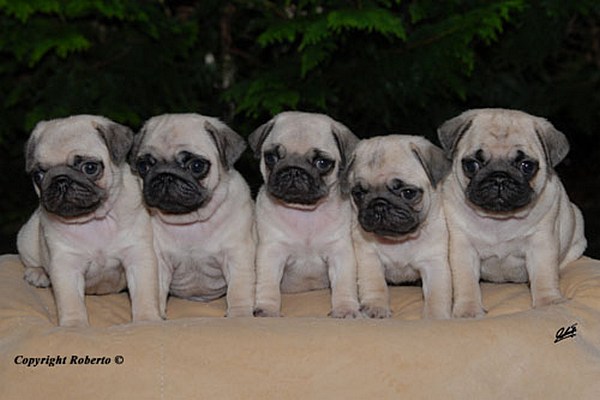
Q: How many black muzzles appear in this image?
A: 5